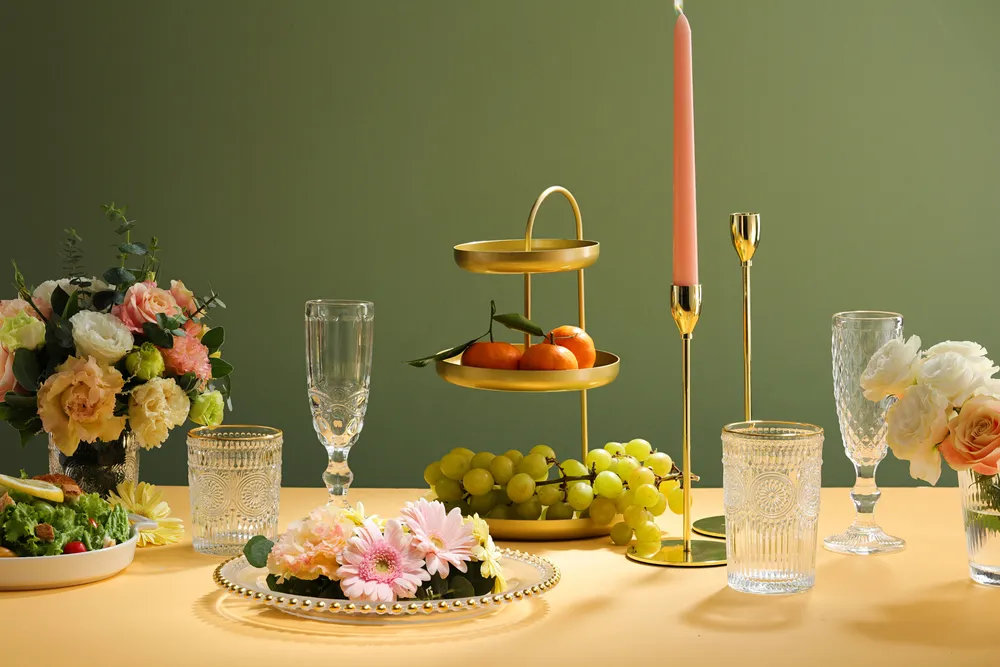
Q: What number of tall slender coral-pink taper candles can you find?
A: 1